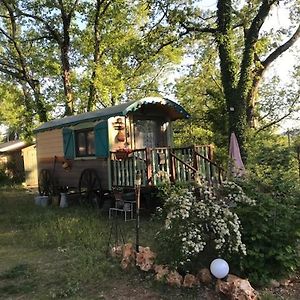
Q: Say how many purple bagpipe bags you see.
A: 0